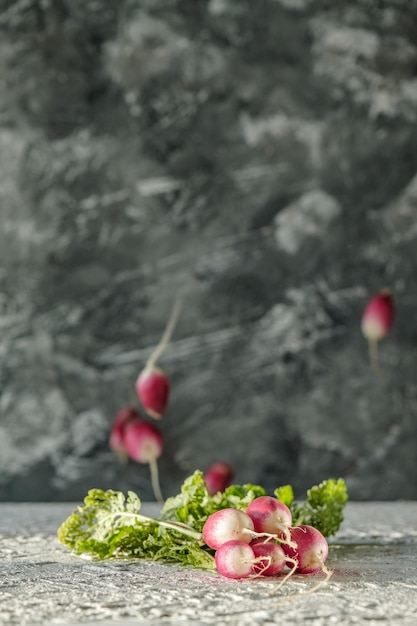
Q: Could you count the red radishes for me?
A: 10